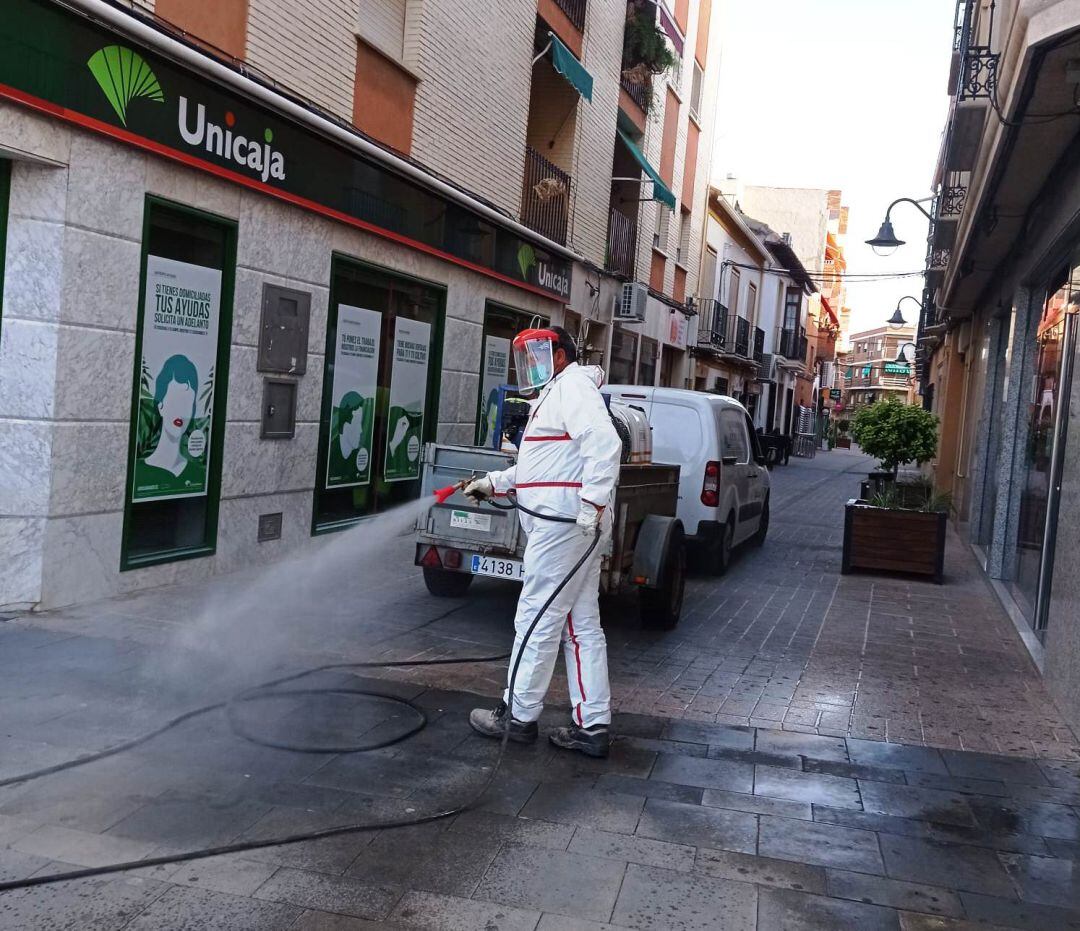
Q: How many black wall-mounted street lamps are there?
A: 3